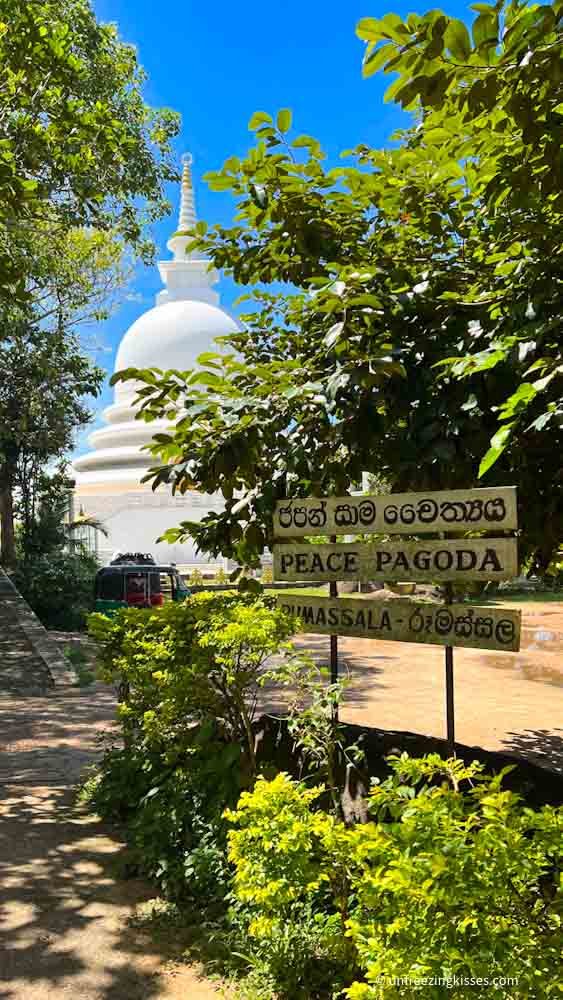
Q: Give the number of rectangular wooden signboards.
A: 3